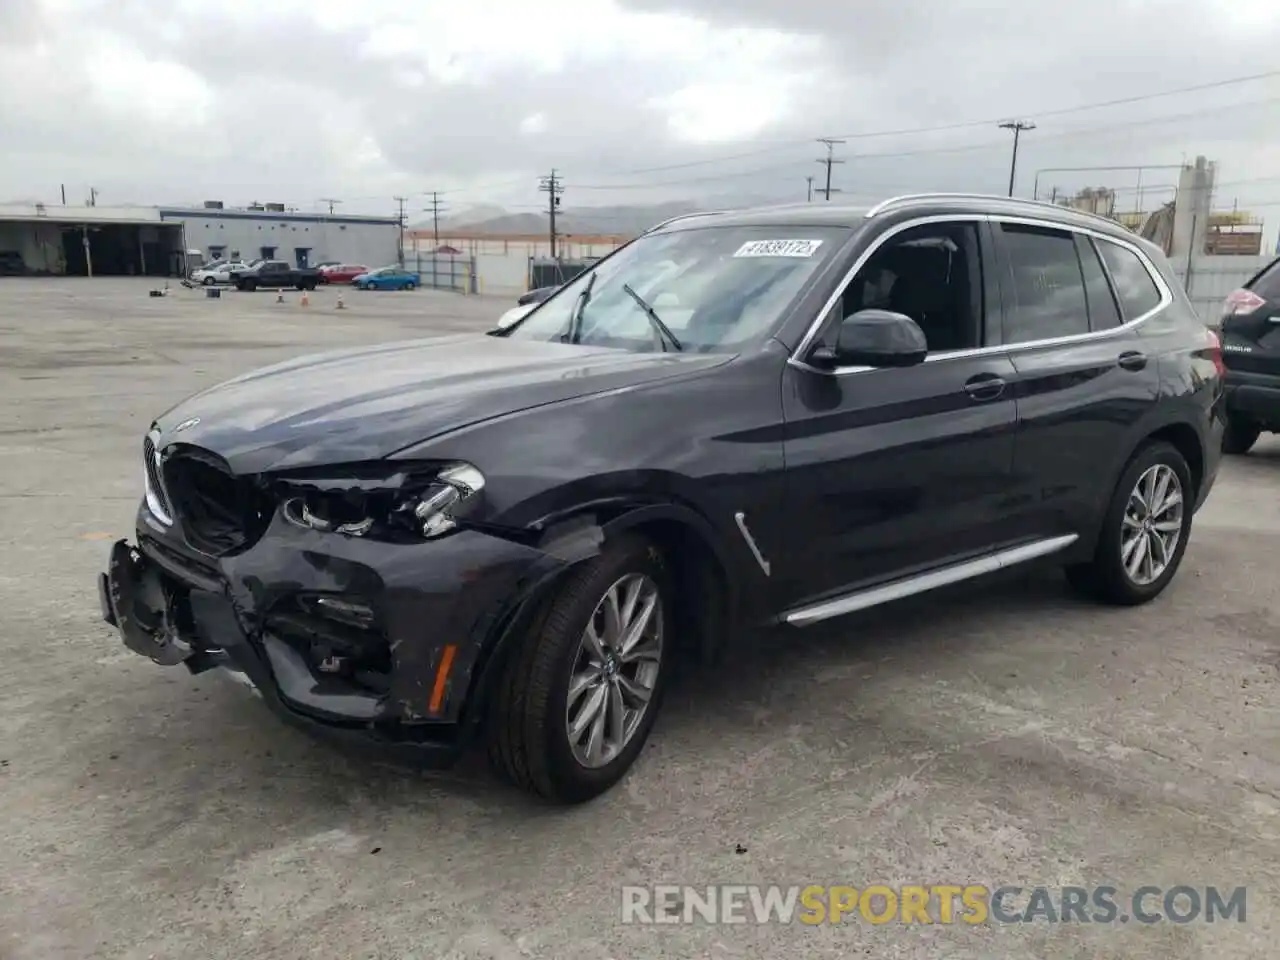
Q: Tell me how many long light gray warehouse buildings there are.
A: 1